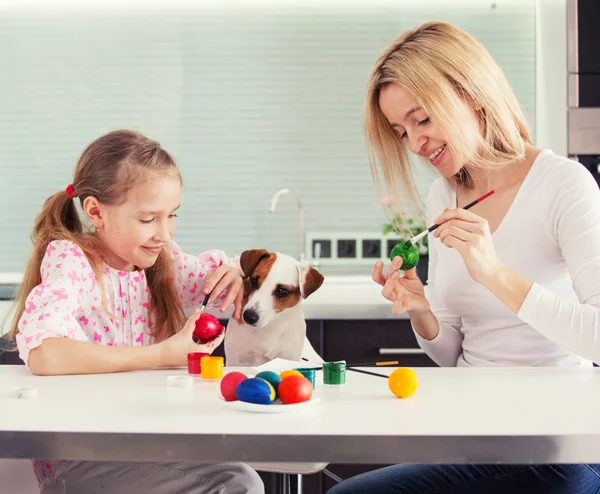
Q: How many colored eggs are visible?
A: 8